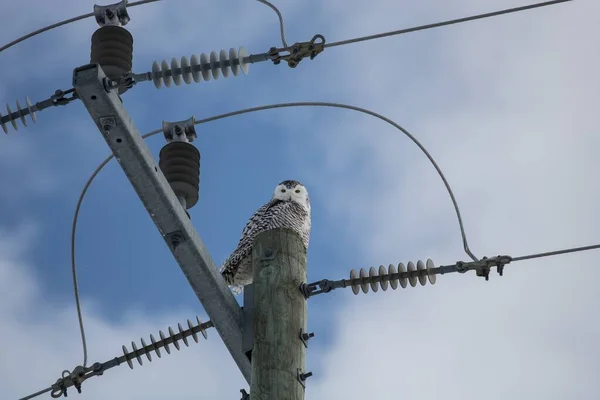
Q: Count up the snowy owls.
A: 1